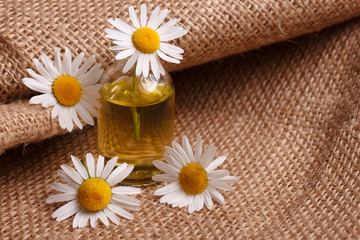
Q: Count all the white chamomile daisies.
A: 4